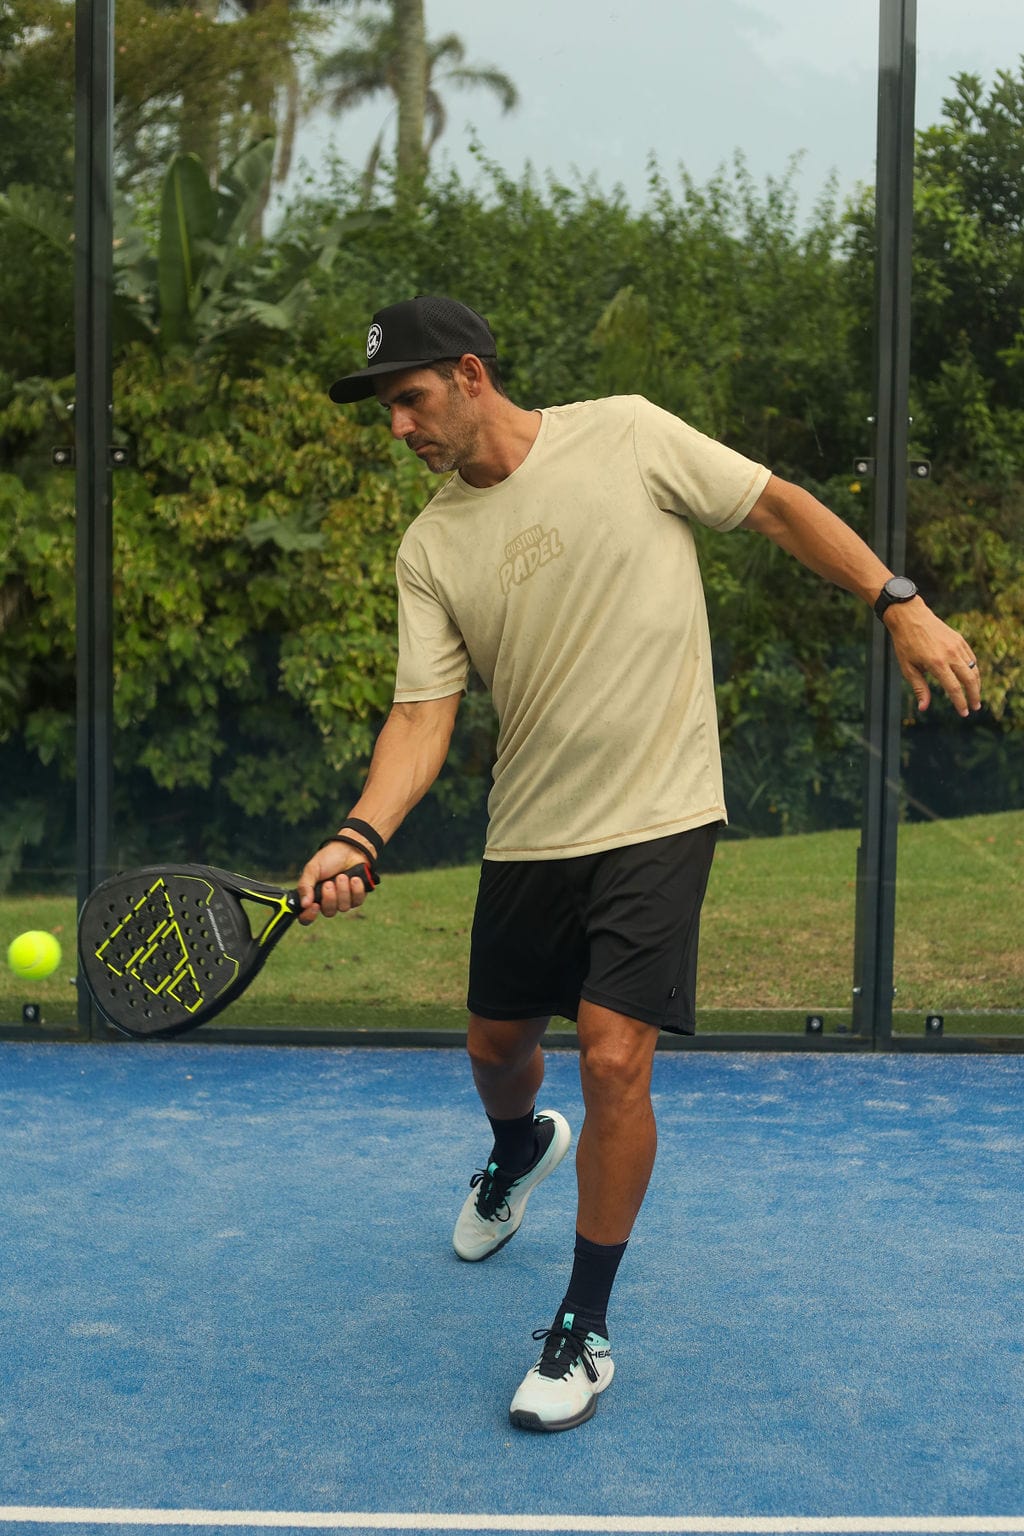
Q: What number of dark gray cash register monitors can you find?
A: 0